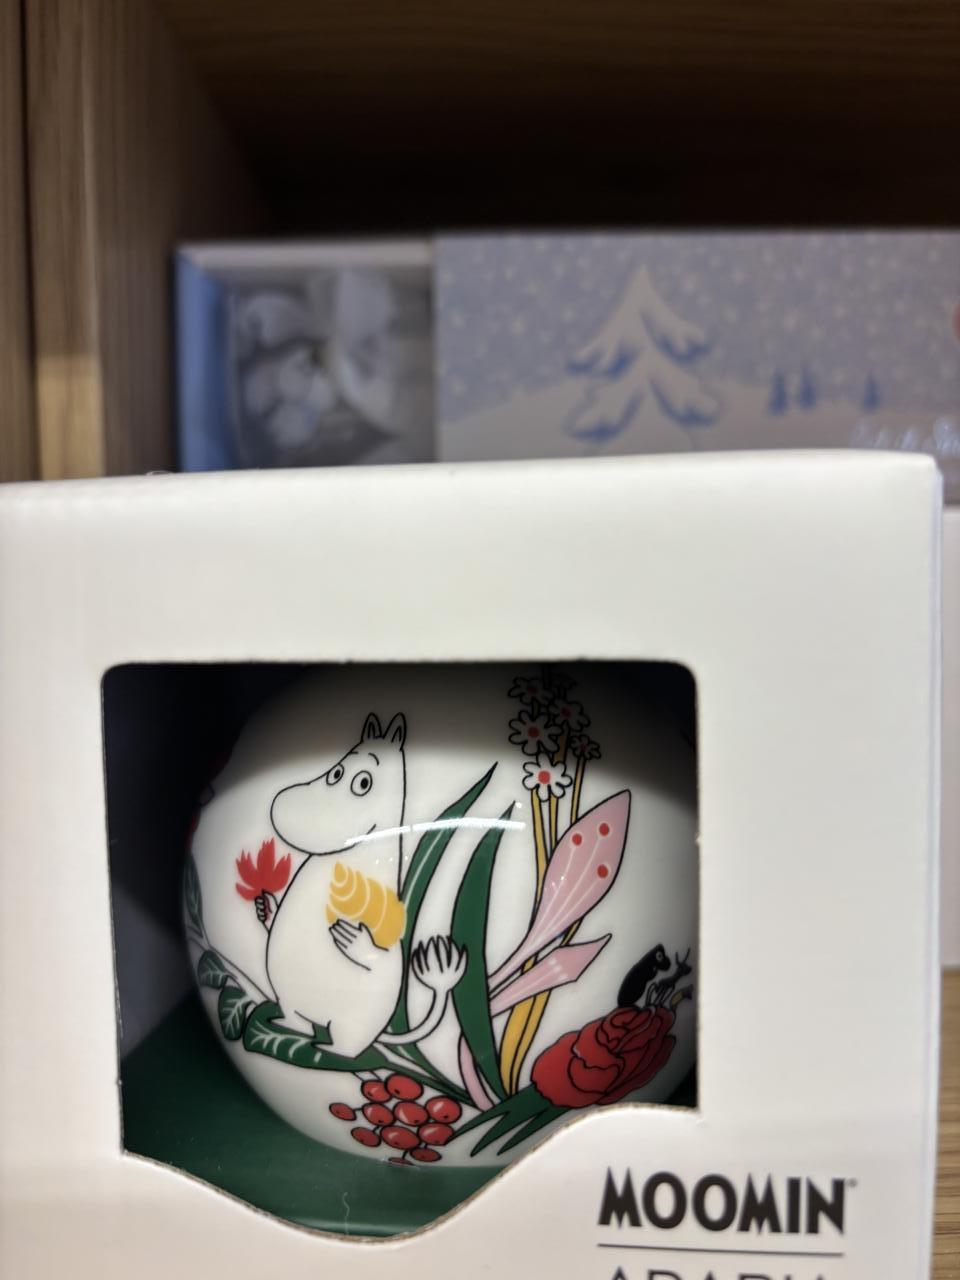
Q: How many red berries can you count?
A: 11